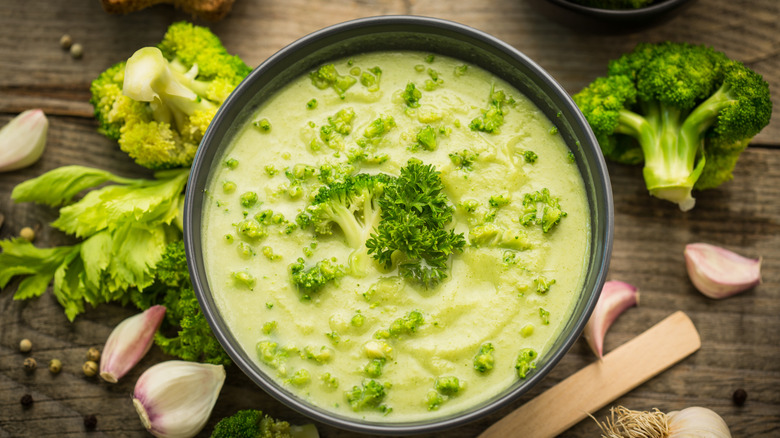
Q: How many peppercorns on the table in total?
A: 11